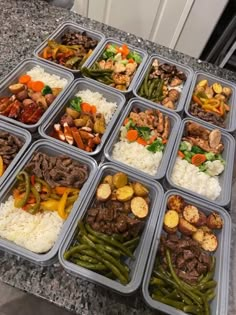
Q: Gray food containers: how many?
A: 12